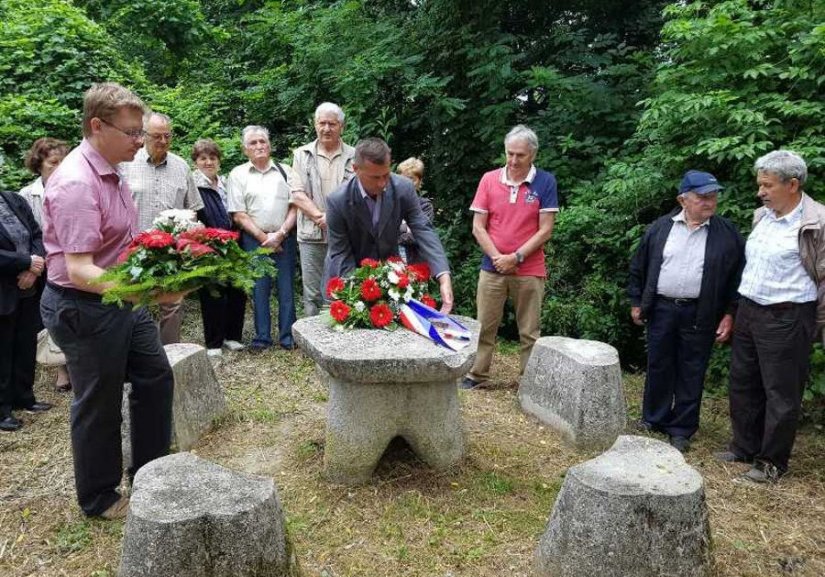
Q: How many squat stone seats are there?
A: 4